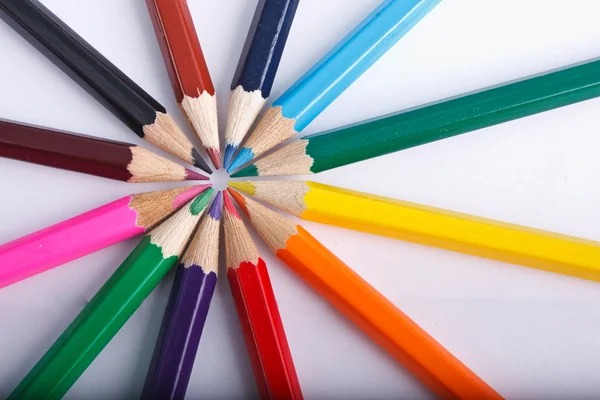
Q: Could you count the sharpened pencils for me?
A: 12